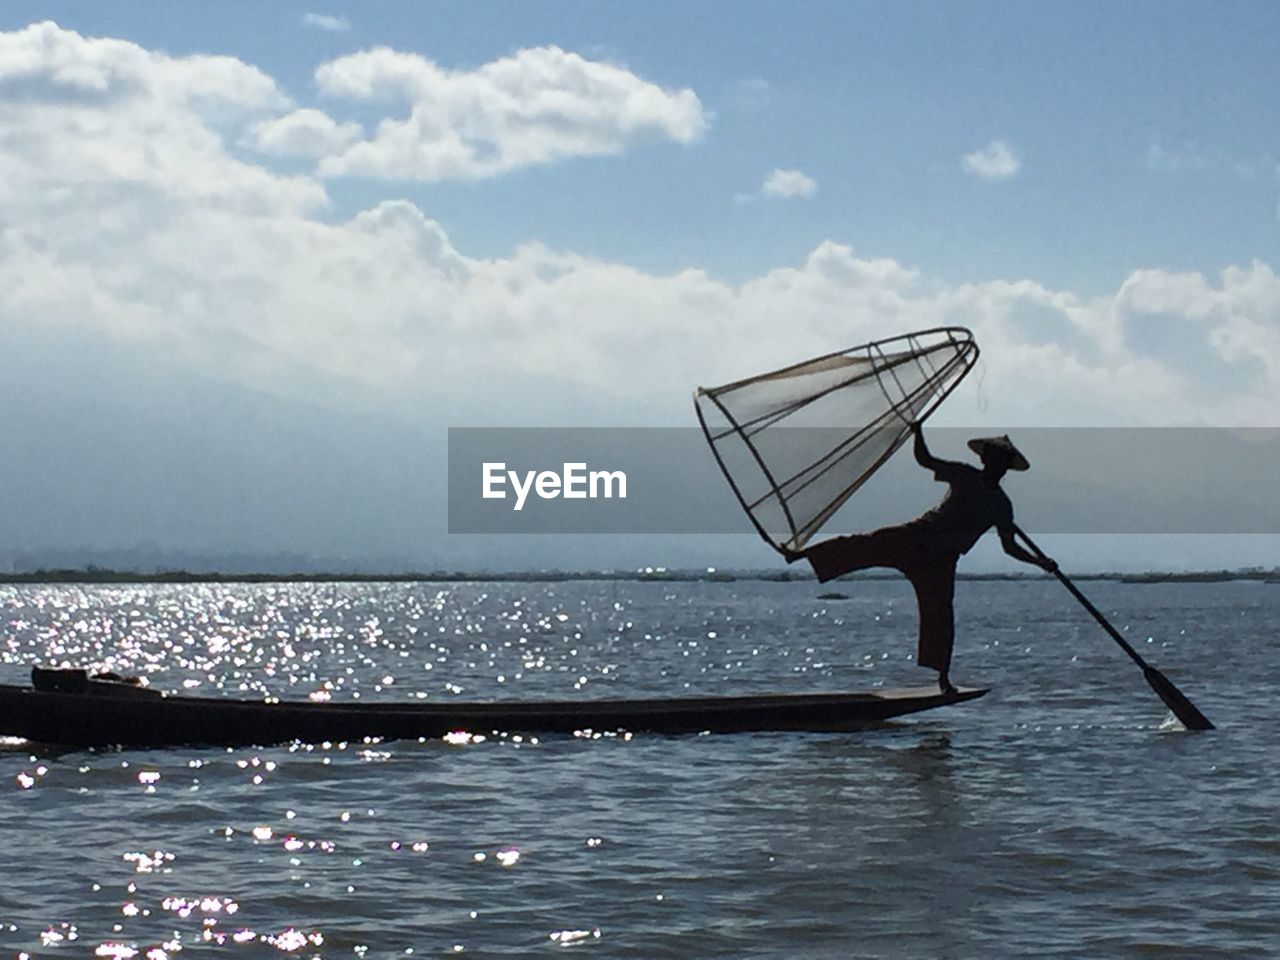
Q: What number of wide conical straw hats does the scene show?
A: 1